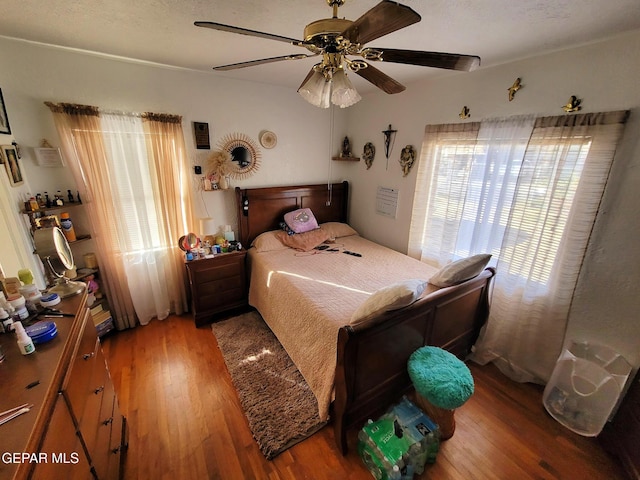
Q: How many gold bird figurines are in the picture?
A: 3